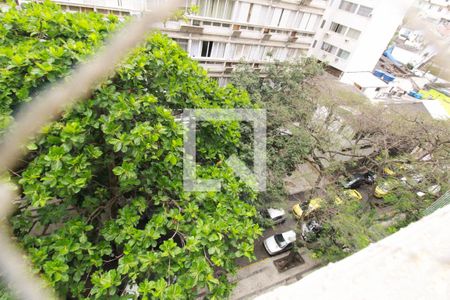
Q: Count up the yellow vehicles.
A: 4